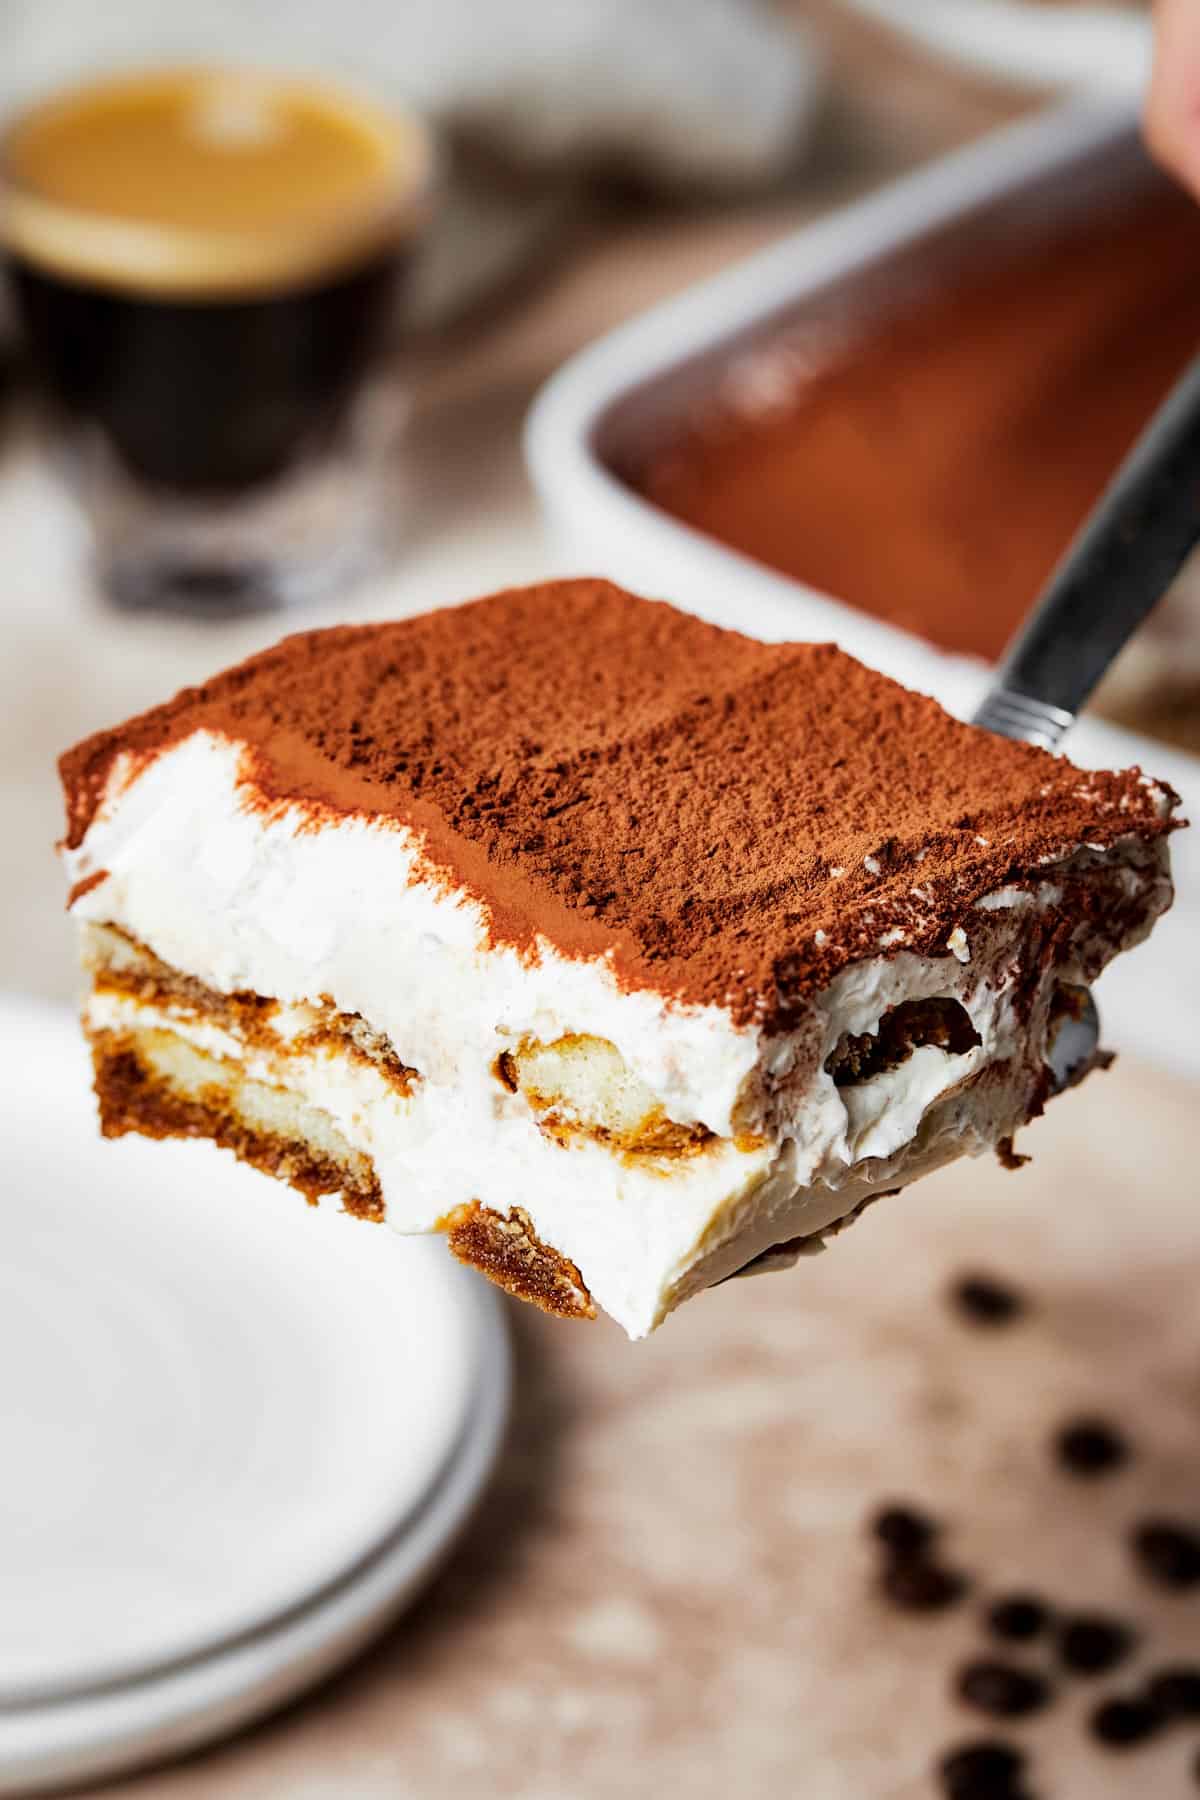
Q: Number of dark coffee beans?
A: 11